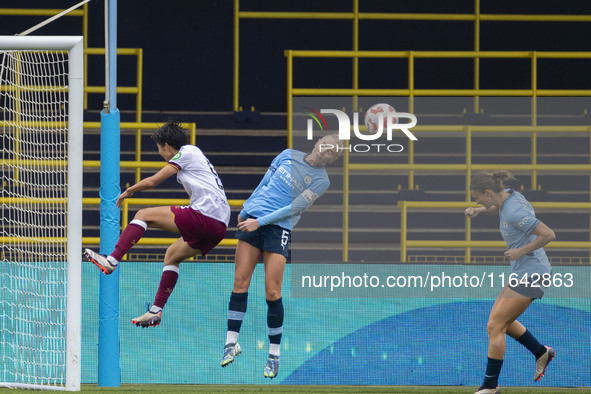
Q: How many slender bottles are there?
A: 0